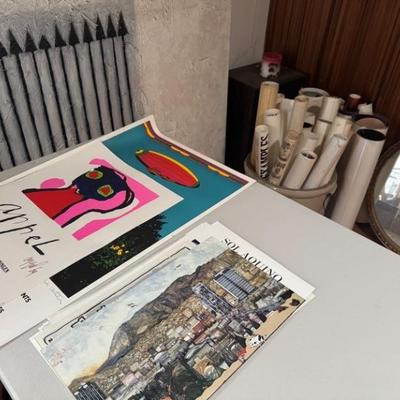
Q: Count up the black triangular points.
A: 10